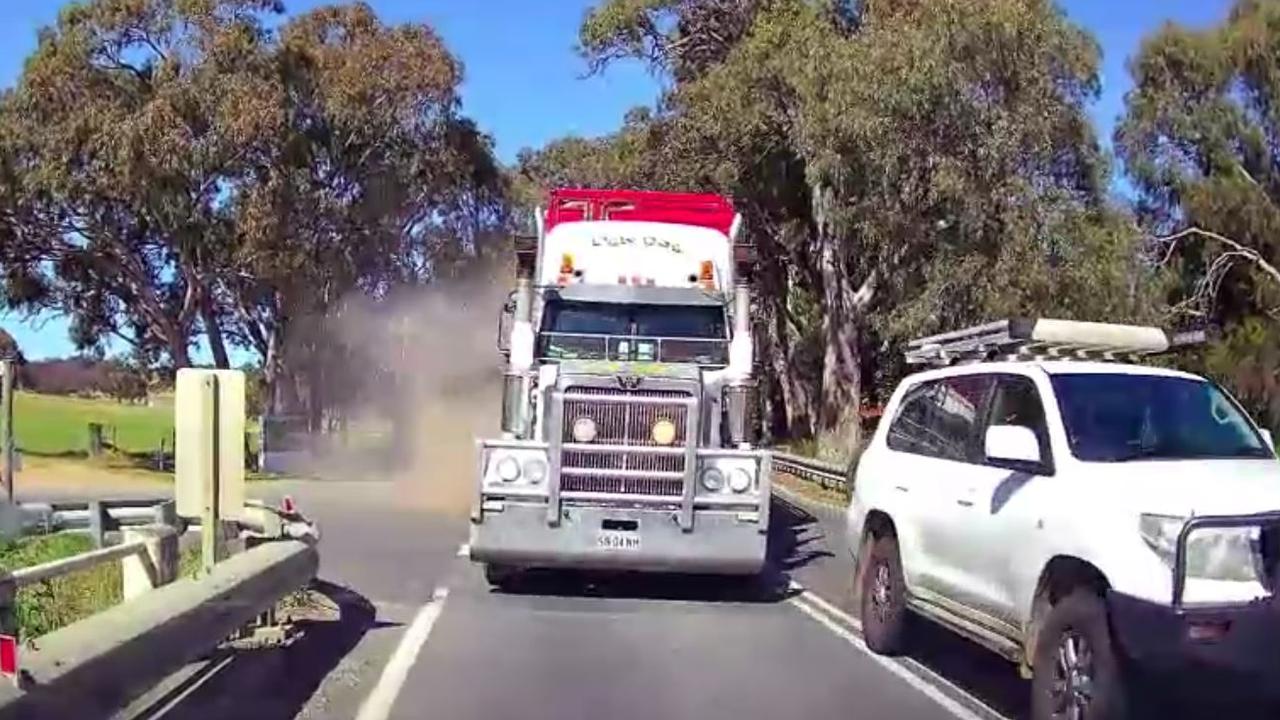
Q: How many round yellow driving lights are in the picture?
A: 1